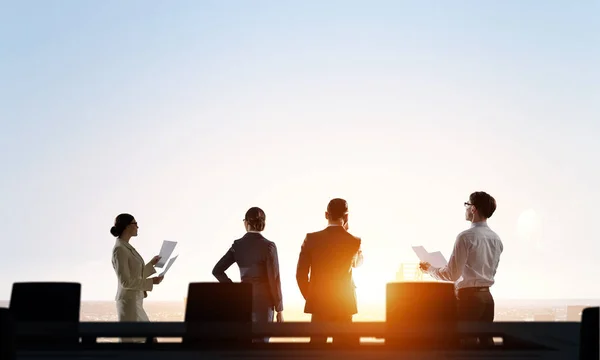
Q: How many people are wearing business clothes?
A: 4